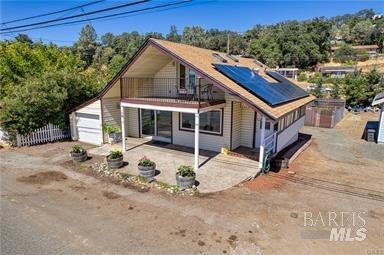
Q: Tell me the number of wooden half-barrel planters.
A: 4